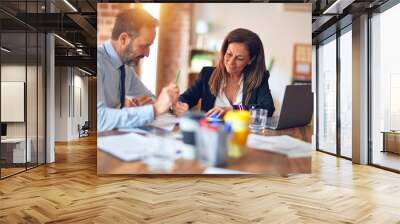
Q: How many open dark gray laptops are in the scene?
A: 1